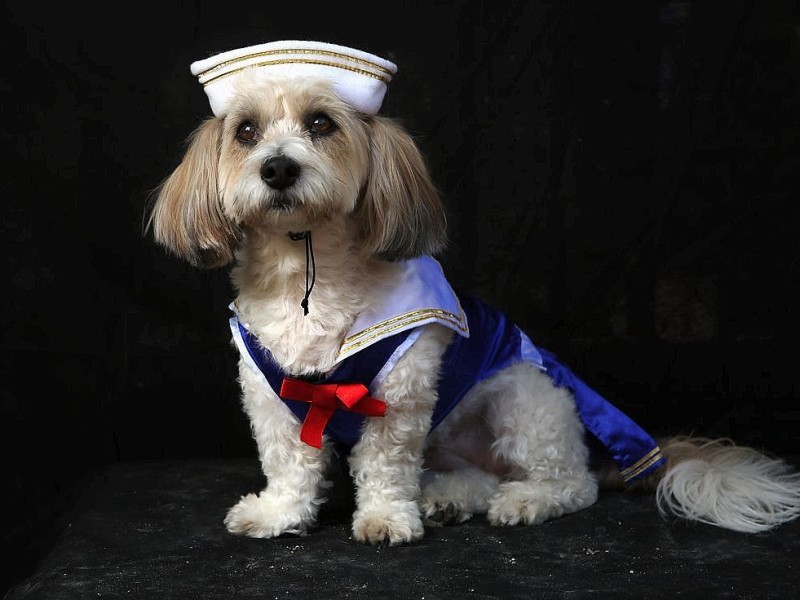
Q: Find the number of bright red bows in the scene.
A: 1